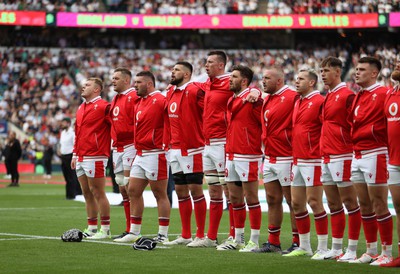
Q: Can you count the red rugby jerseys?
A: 11